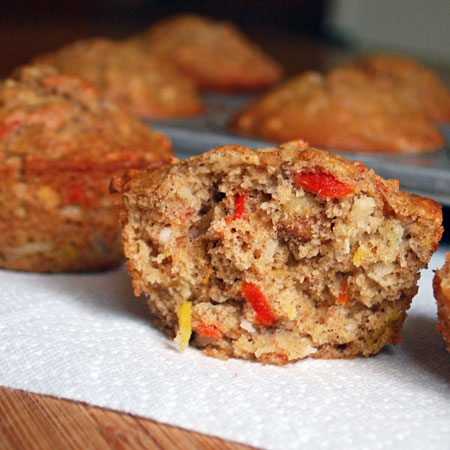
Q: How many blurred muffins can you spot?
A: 4